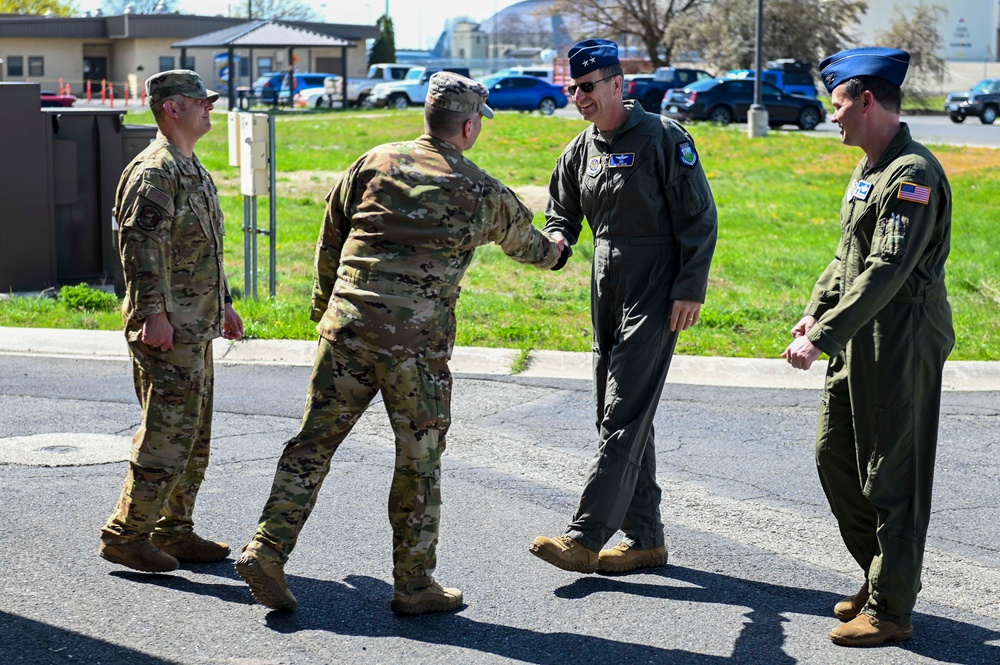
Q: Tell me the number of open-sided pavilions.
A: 1